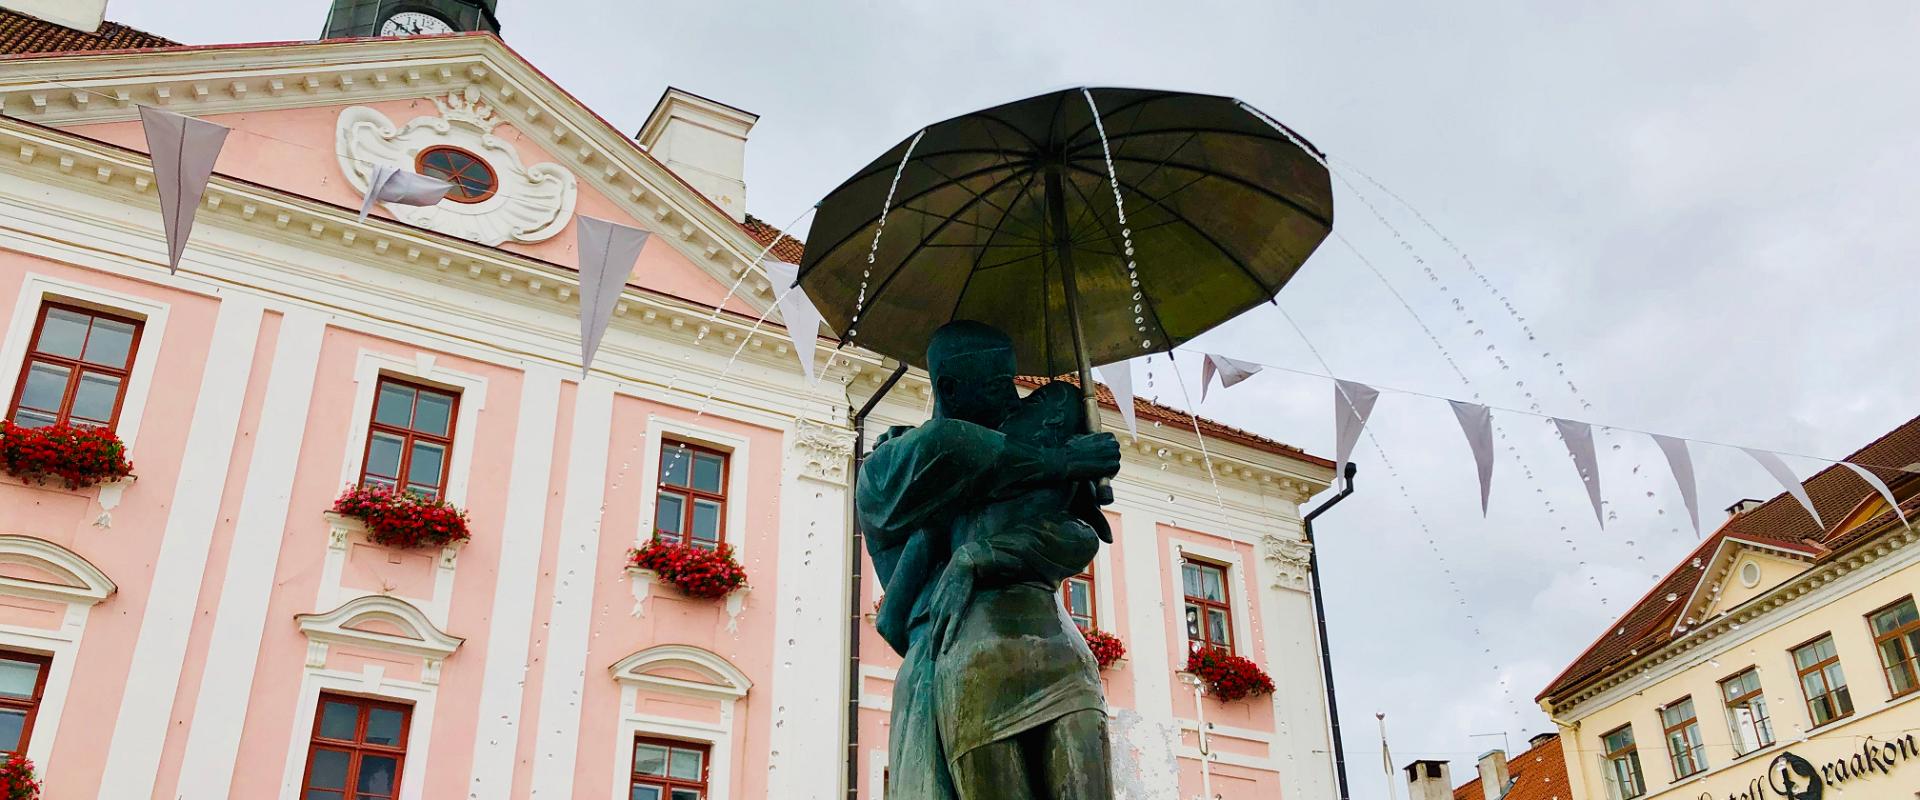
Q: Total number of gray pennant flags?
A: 12